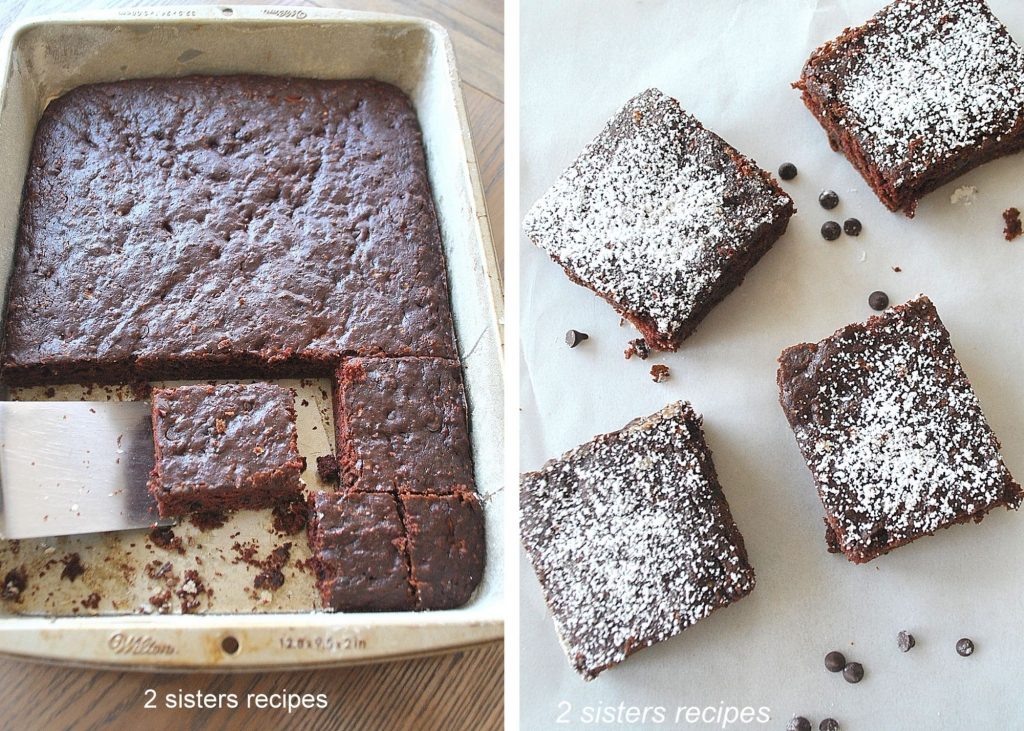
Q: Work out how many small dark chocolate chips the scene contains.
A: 12